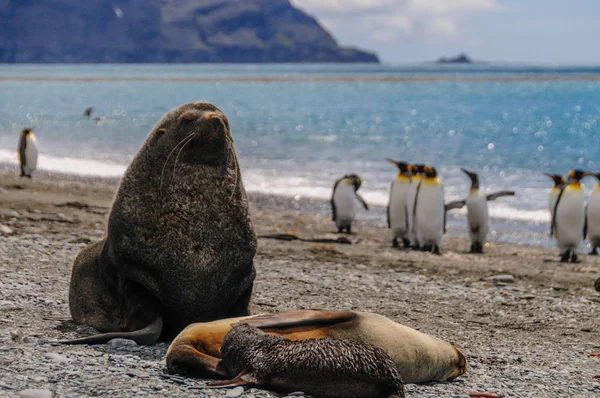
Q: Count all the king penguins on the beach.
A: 9